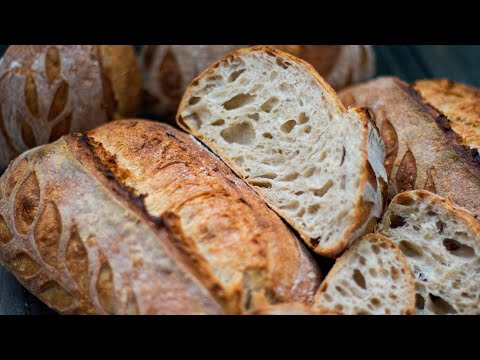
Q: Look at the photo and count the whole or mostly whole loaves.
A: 4